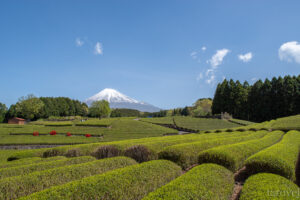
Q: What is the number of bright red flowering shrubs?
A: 4